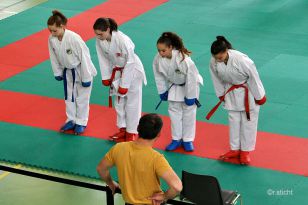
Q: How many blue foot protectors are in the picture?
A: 4